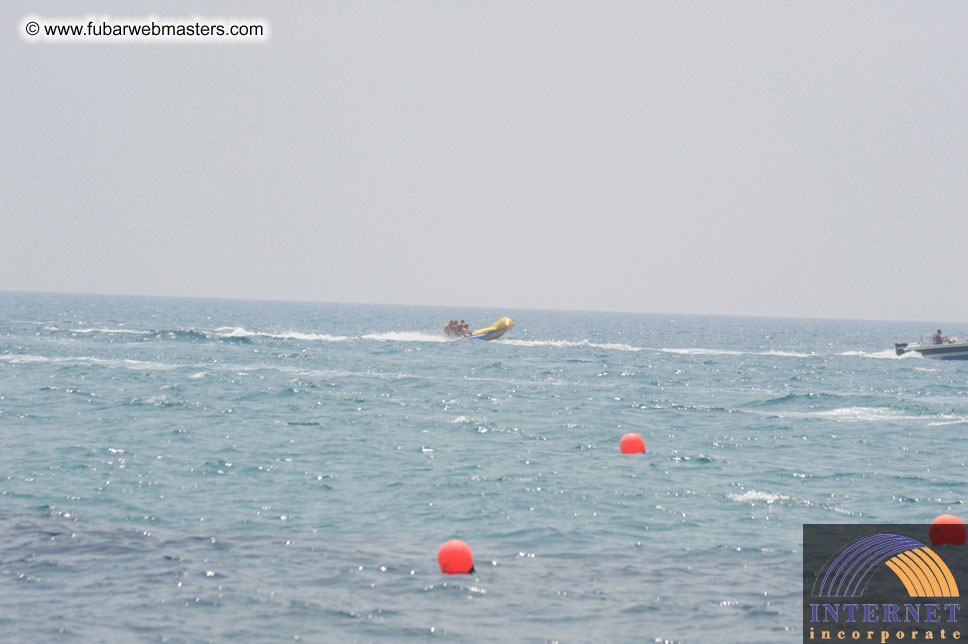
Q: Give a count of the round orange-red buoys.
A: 3